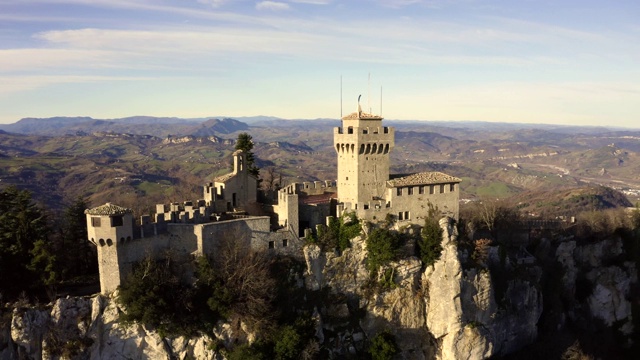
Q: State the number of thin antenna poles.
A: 3